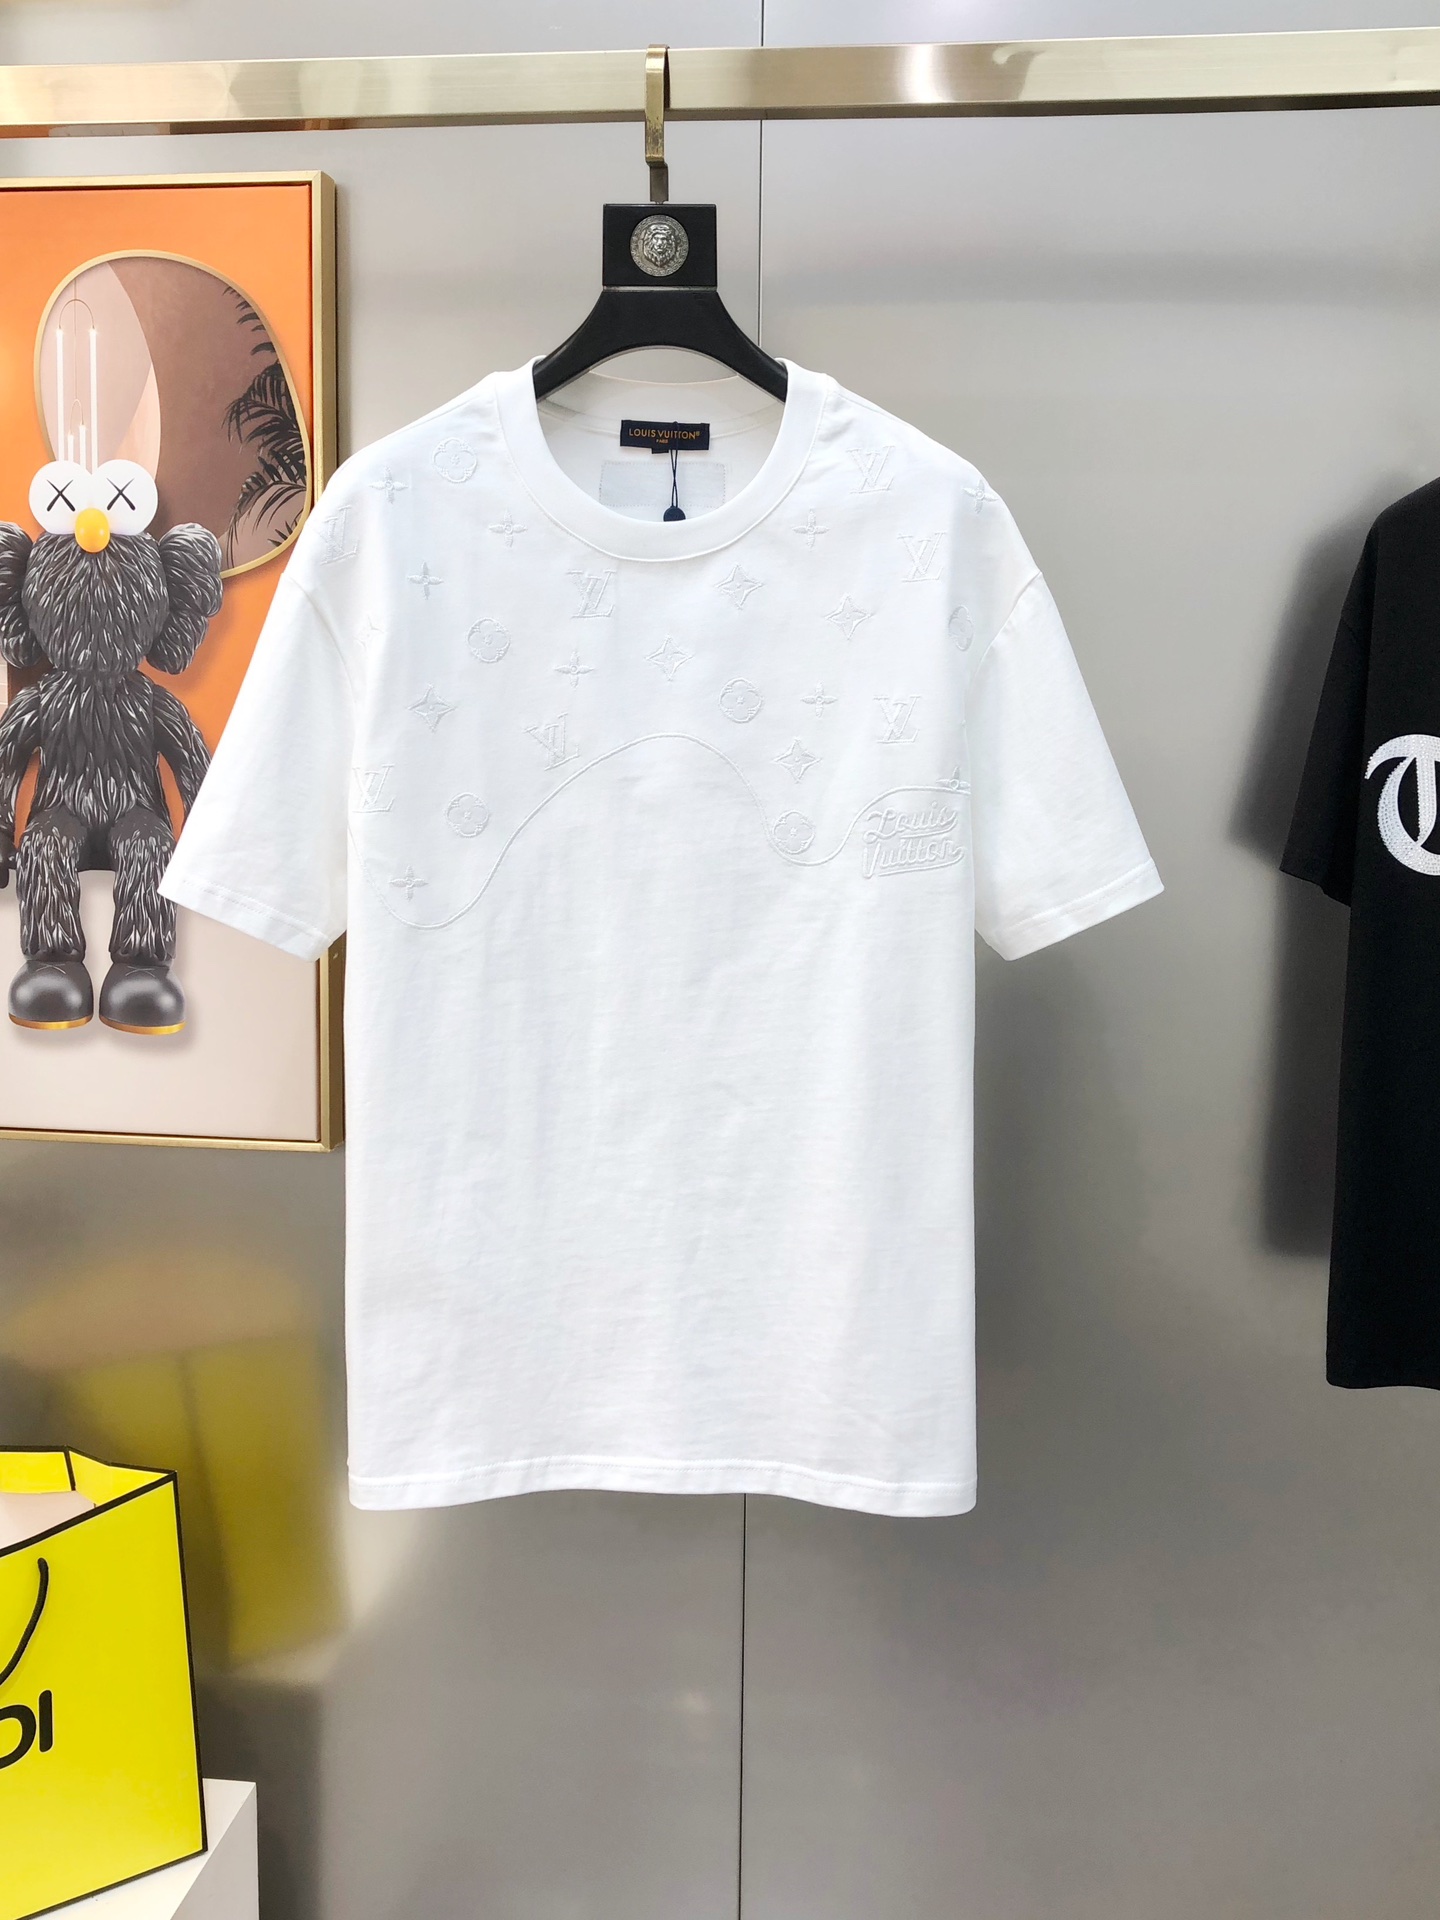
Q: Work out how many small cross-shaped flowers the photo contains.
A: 9